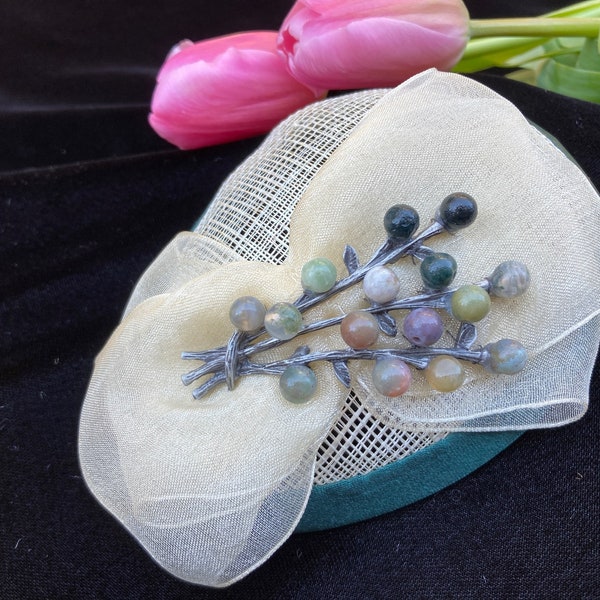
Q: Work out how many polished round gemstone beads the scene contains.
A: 15